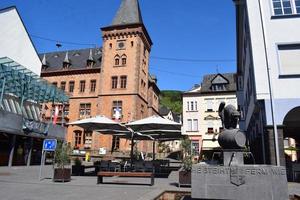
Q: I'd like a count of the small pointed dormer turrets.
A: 3